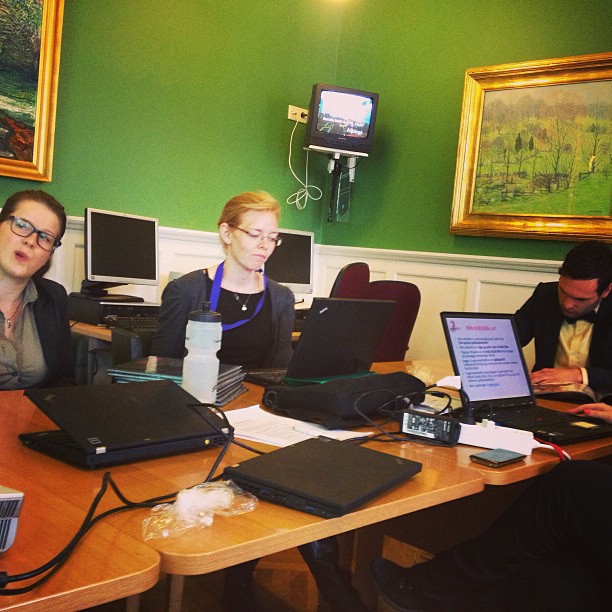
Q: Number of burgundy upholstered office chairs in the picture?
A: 2